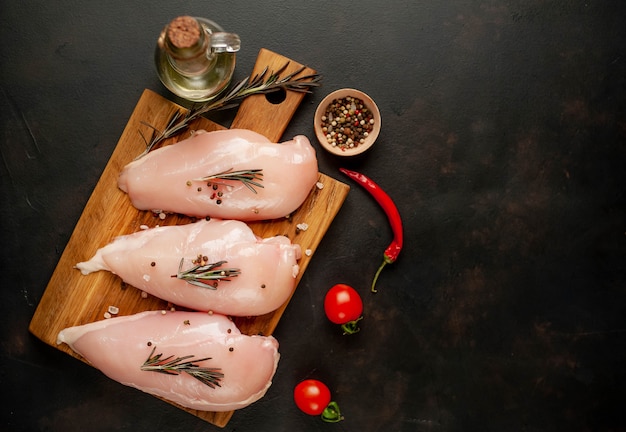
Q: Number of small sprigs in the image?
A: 3